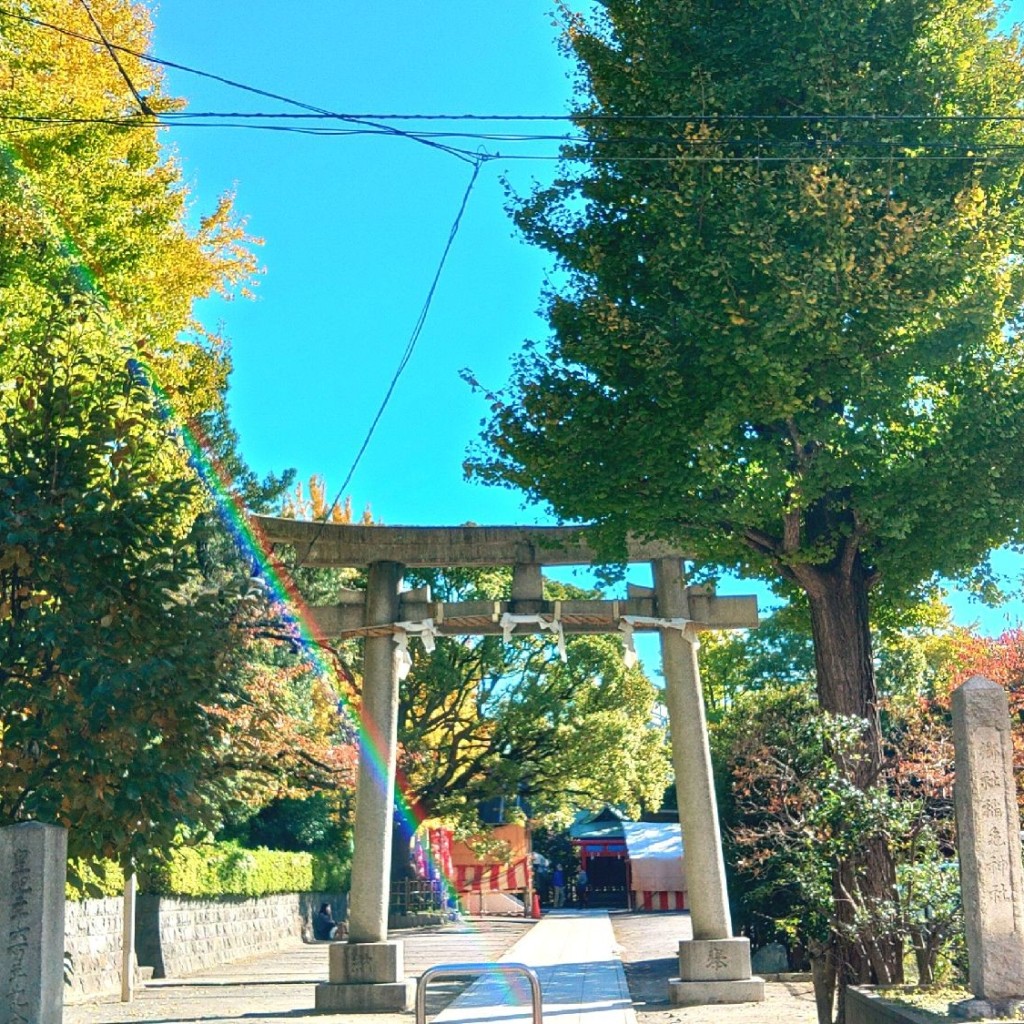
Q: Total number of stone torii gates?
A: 1